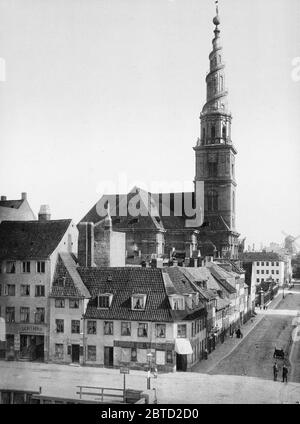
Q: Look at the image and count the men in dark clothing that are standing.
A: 2